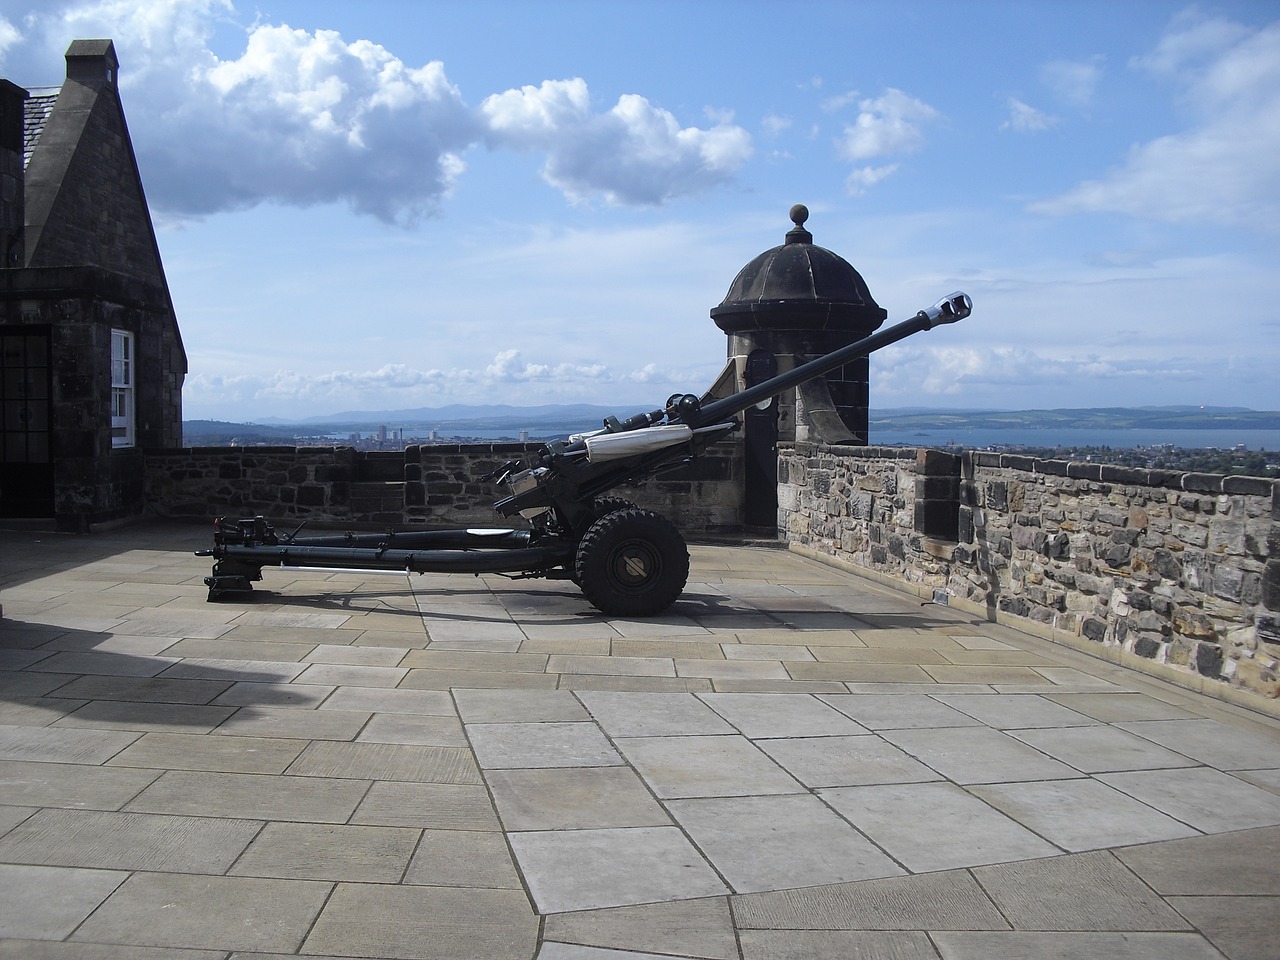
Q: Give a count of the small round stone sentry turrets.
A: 1